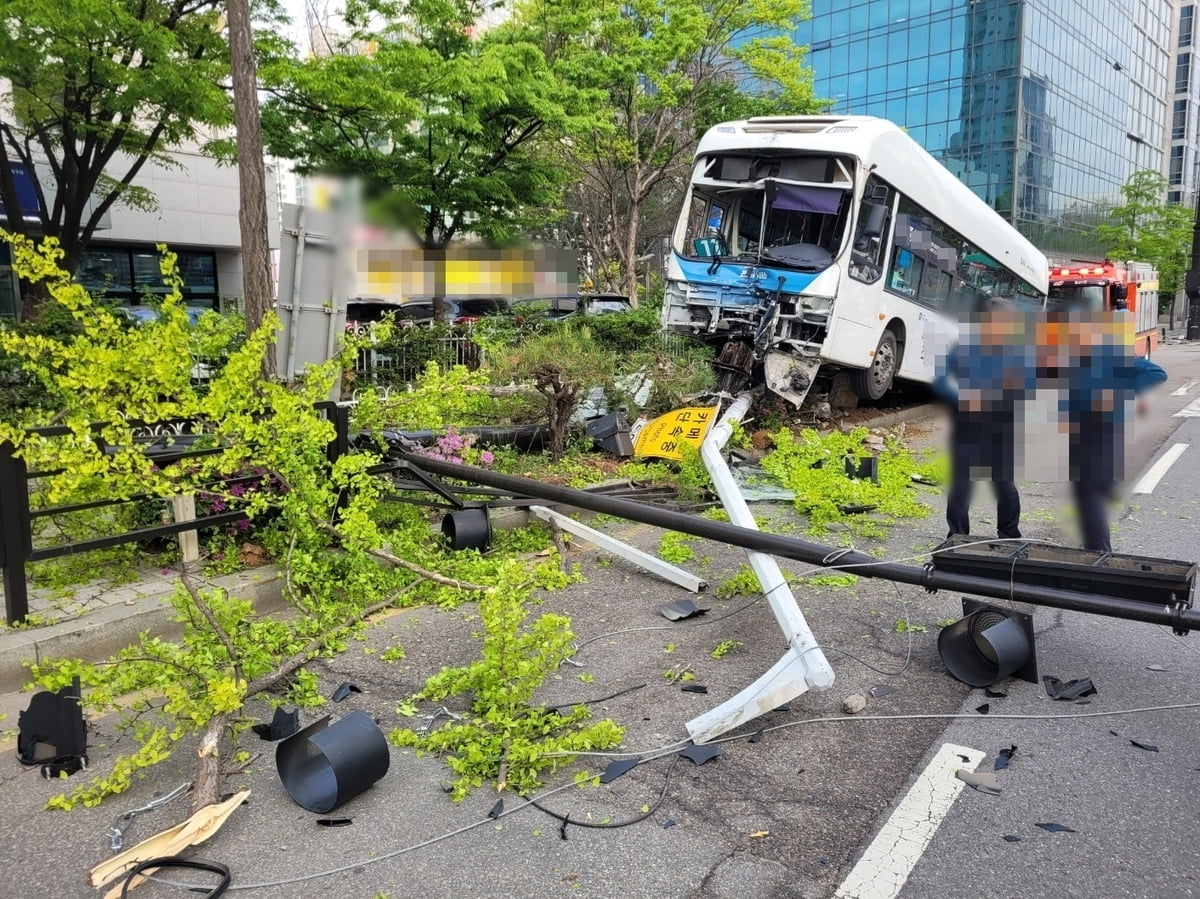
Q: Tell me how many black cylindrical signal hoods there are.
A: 3